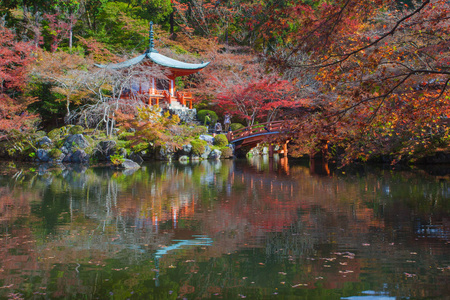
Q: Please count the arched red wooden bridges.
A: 1